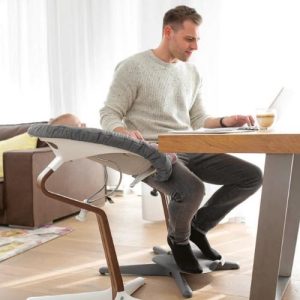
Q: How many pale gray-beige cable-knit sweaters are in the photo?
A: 1